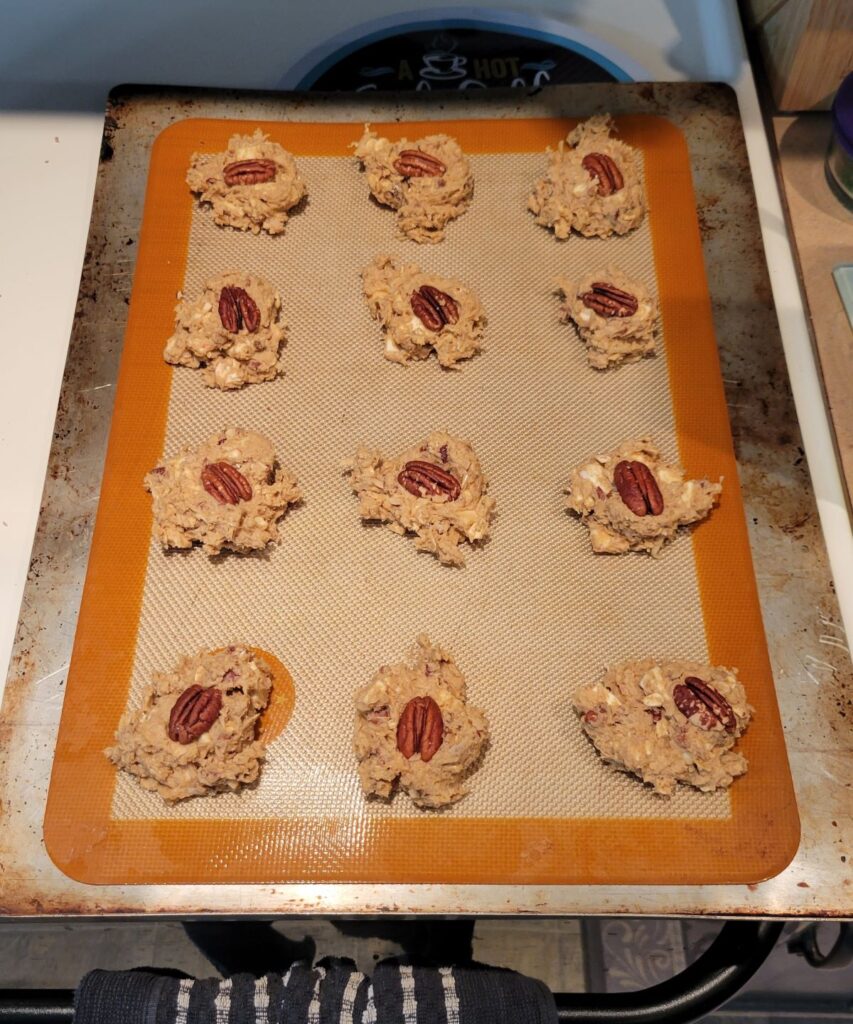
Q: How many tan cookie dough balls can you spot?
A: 12